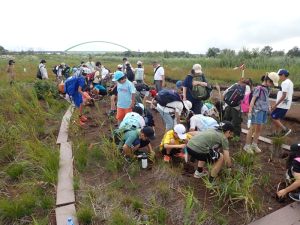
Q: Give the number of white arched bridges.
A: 1